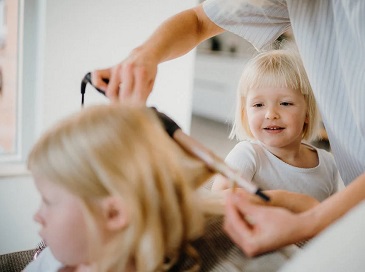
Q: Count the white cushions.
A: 1